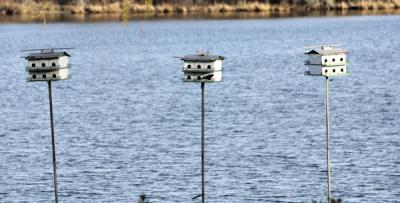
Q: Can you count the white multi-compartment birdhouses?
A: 3